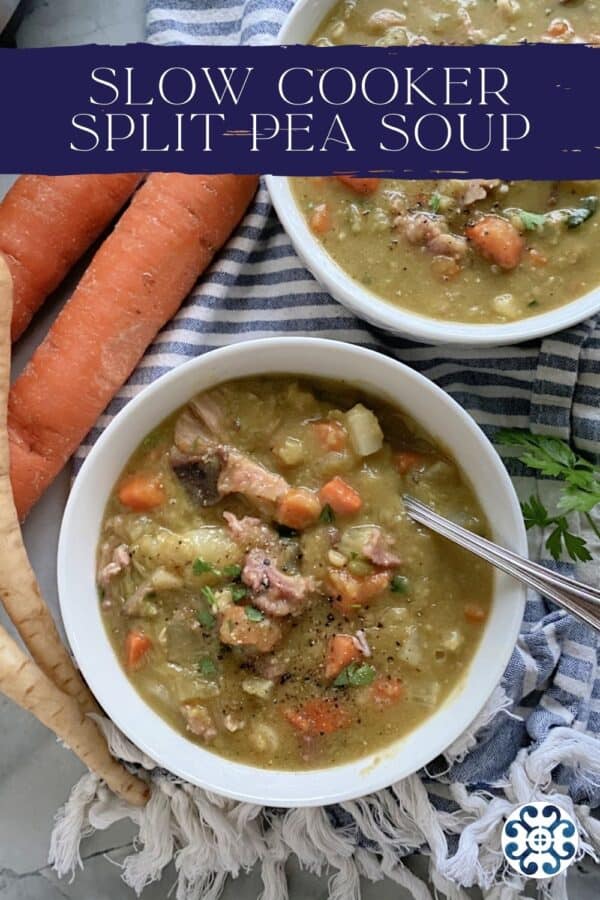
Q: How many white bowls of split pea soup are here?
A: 2